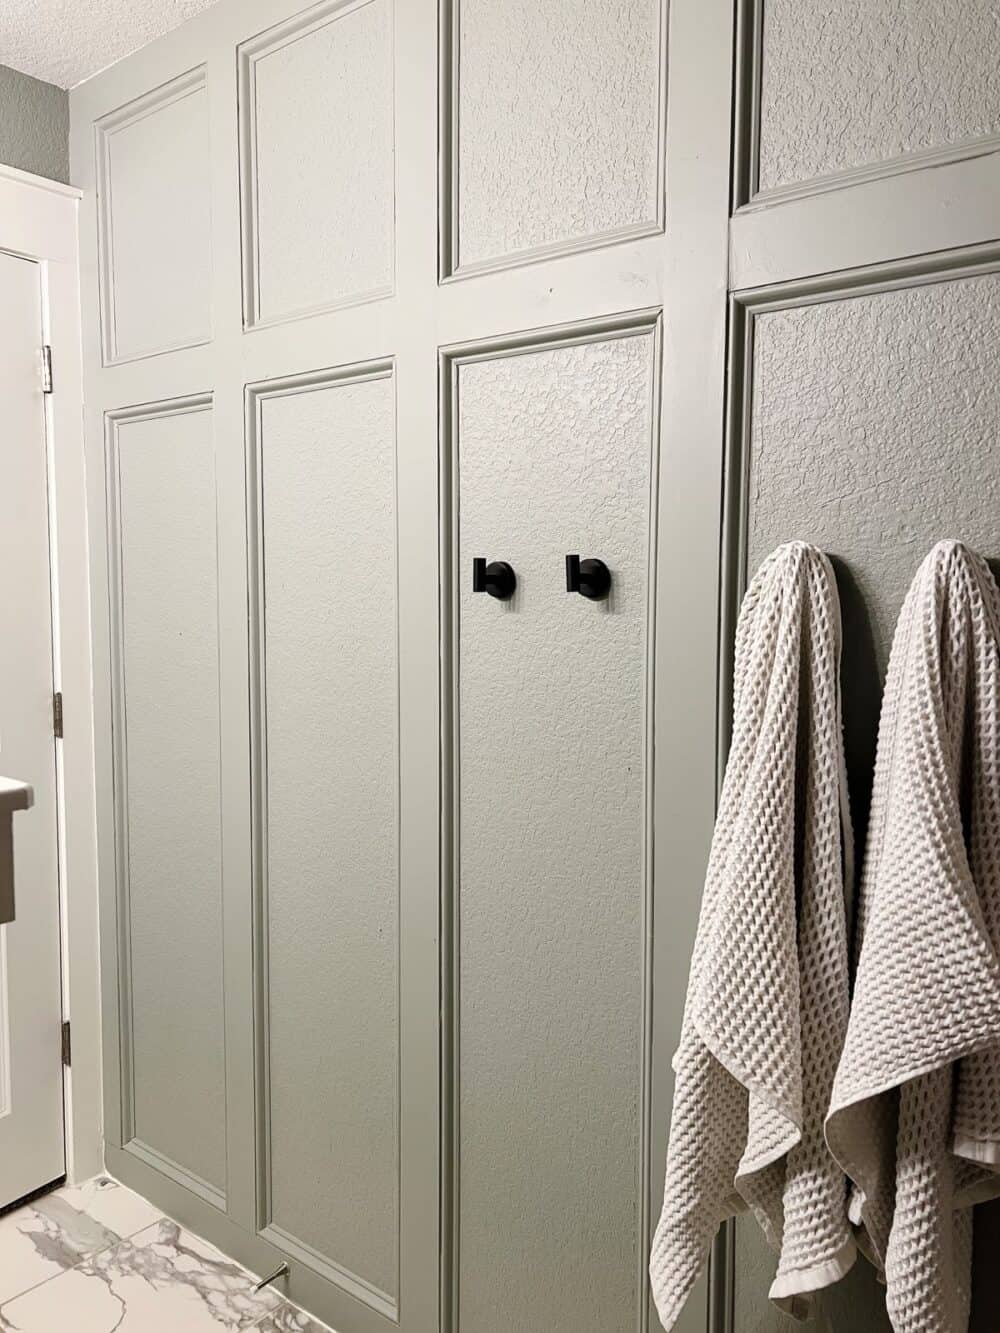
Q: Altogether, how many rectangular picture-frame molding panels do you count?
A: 8